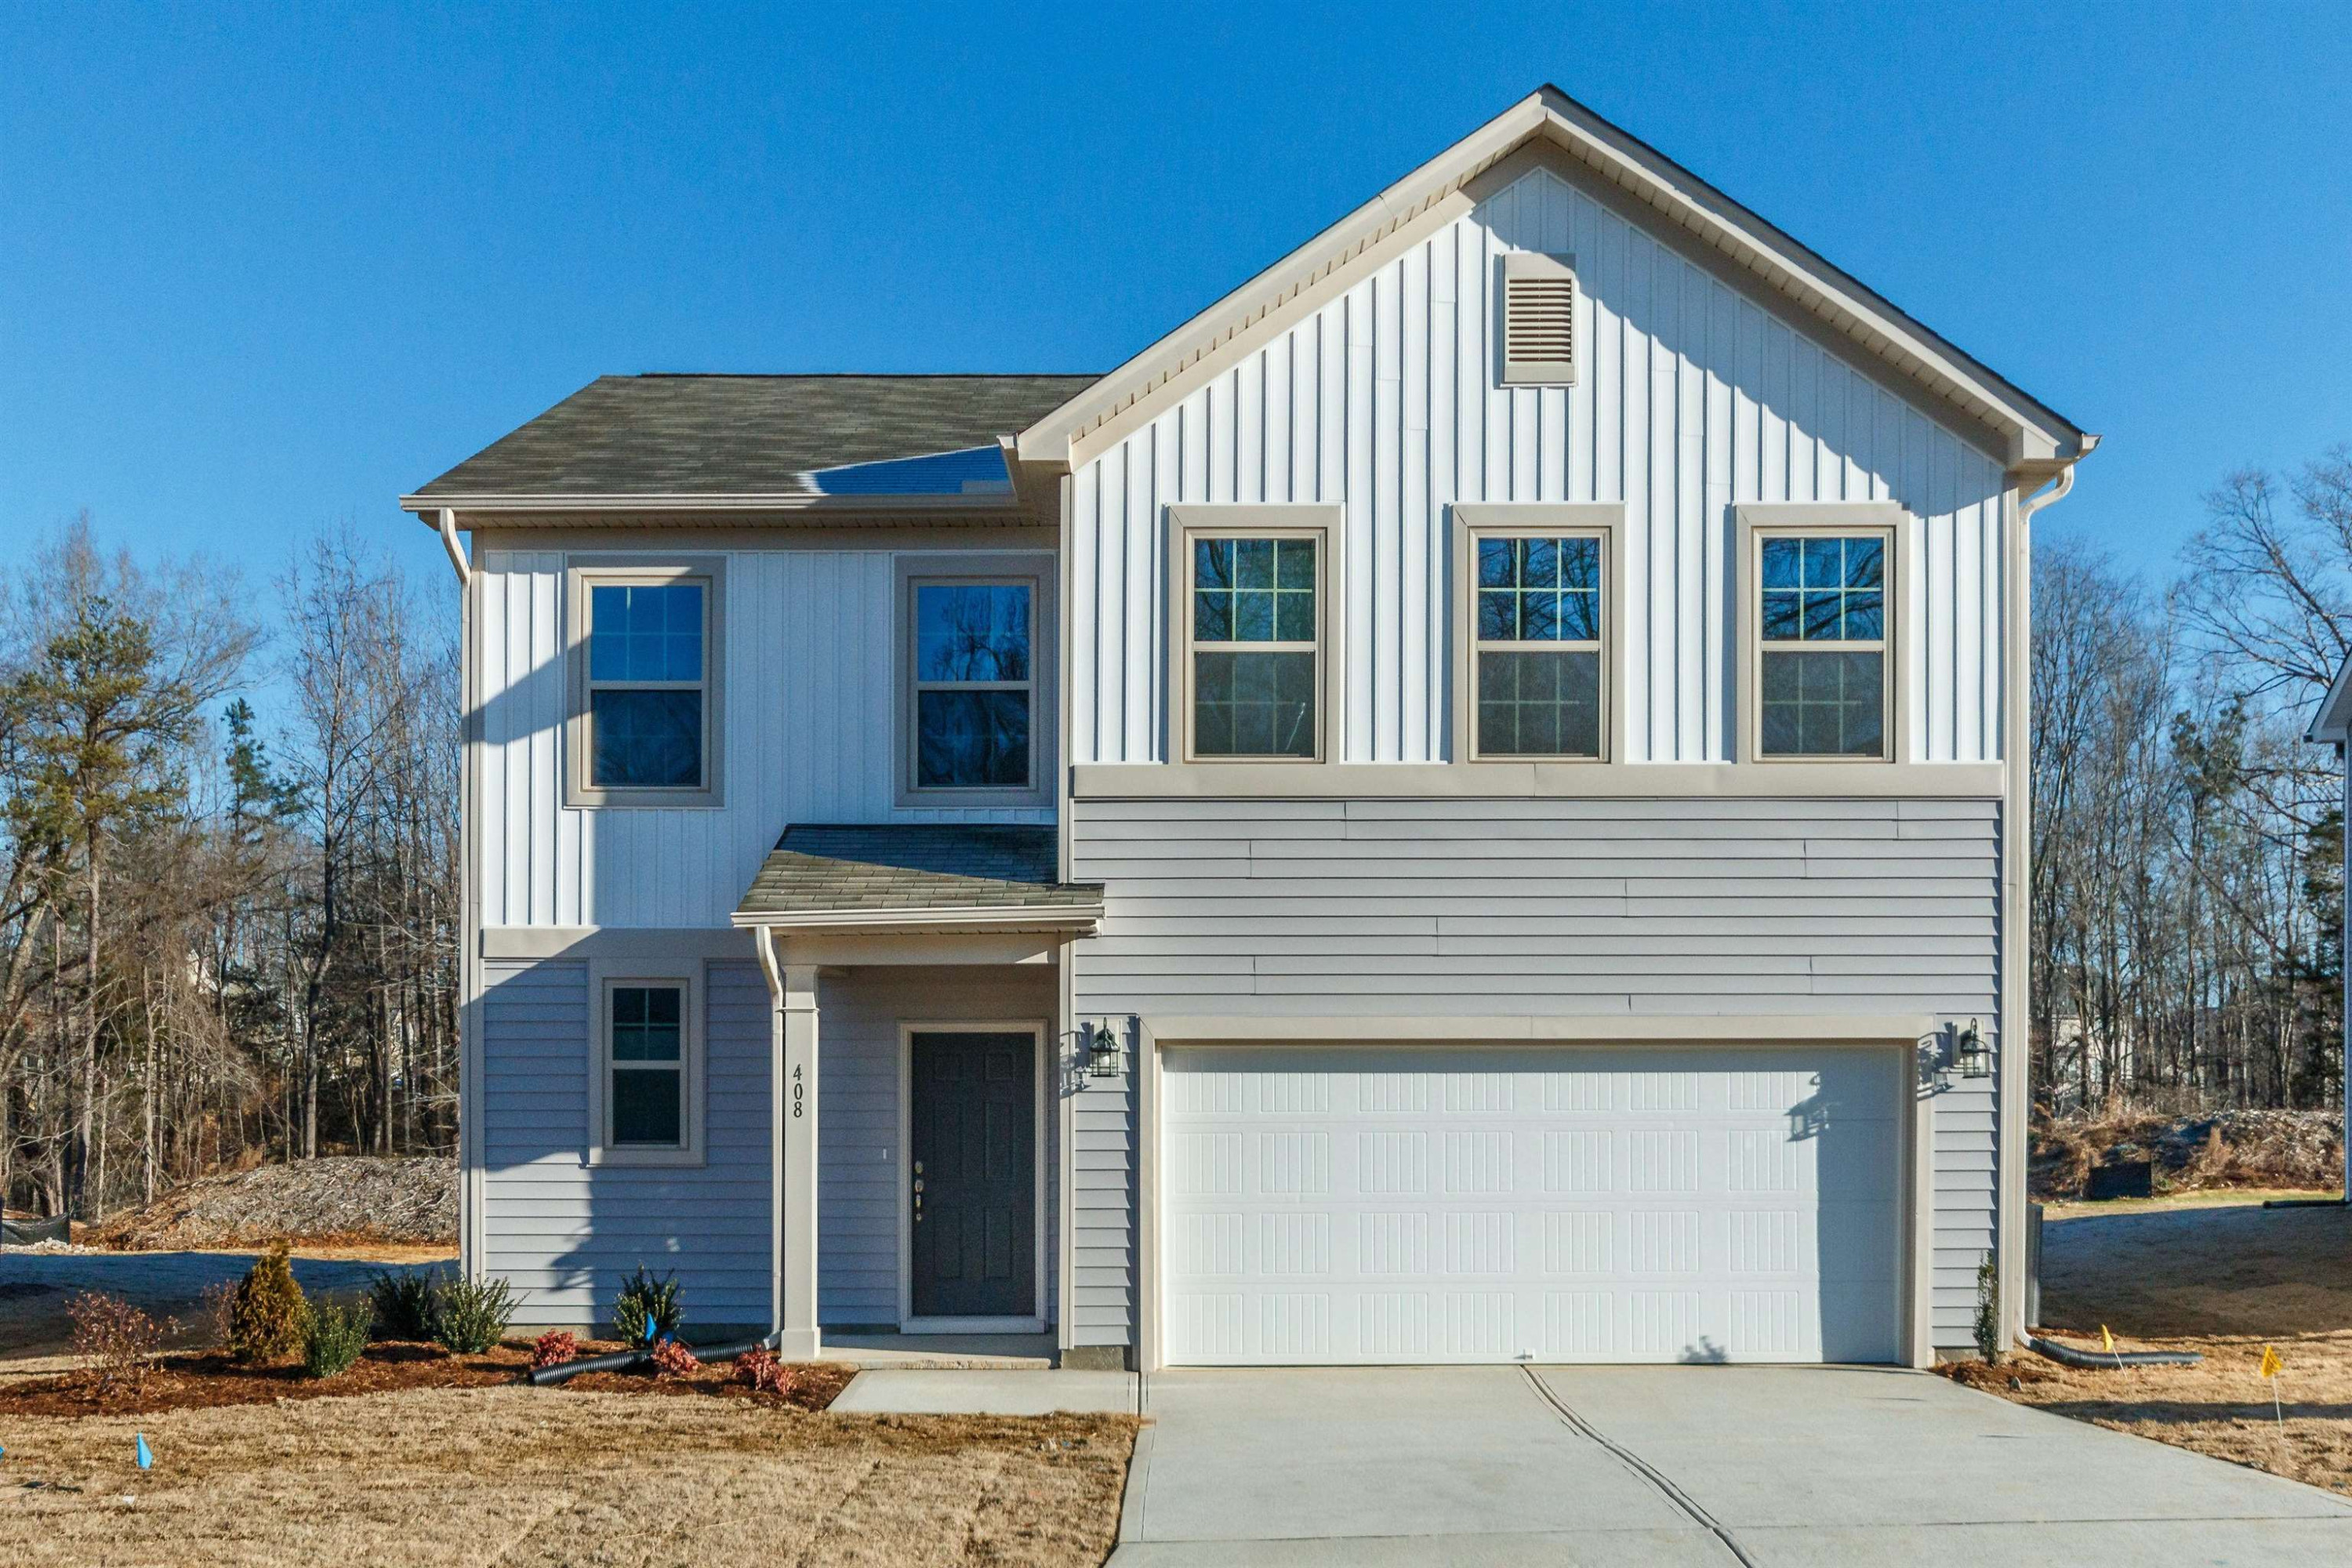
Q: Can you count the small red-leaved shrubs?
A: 3